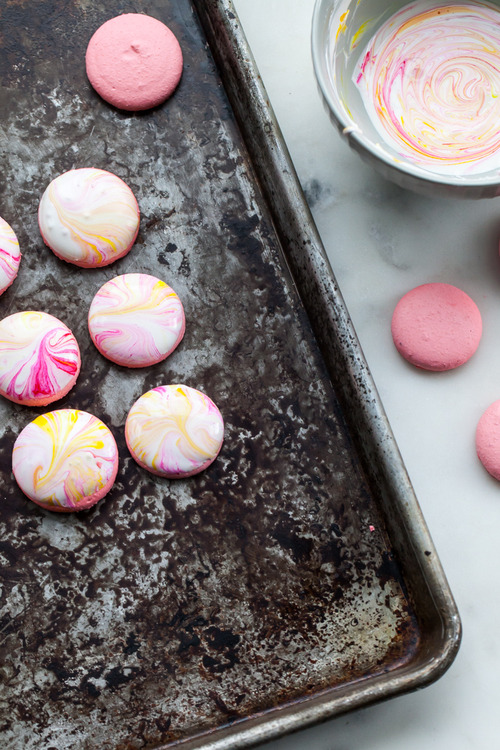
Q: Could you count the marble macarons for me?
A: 6